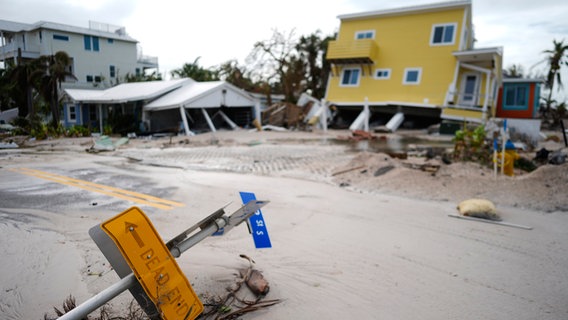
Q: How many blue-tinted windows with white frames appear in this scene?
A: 5